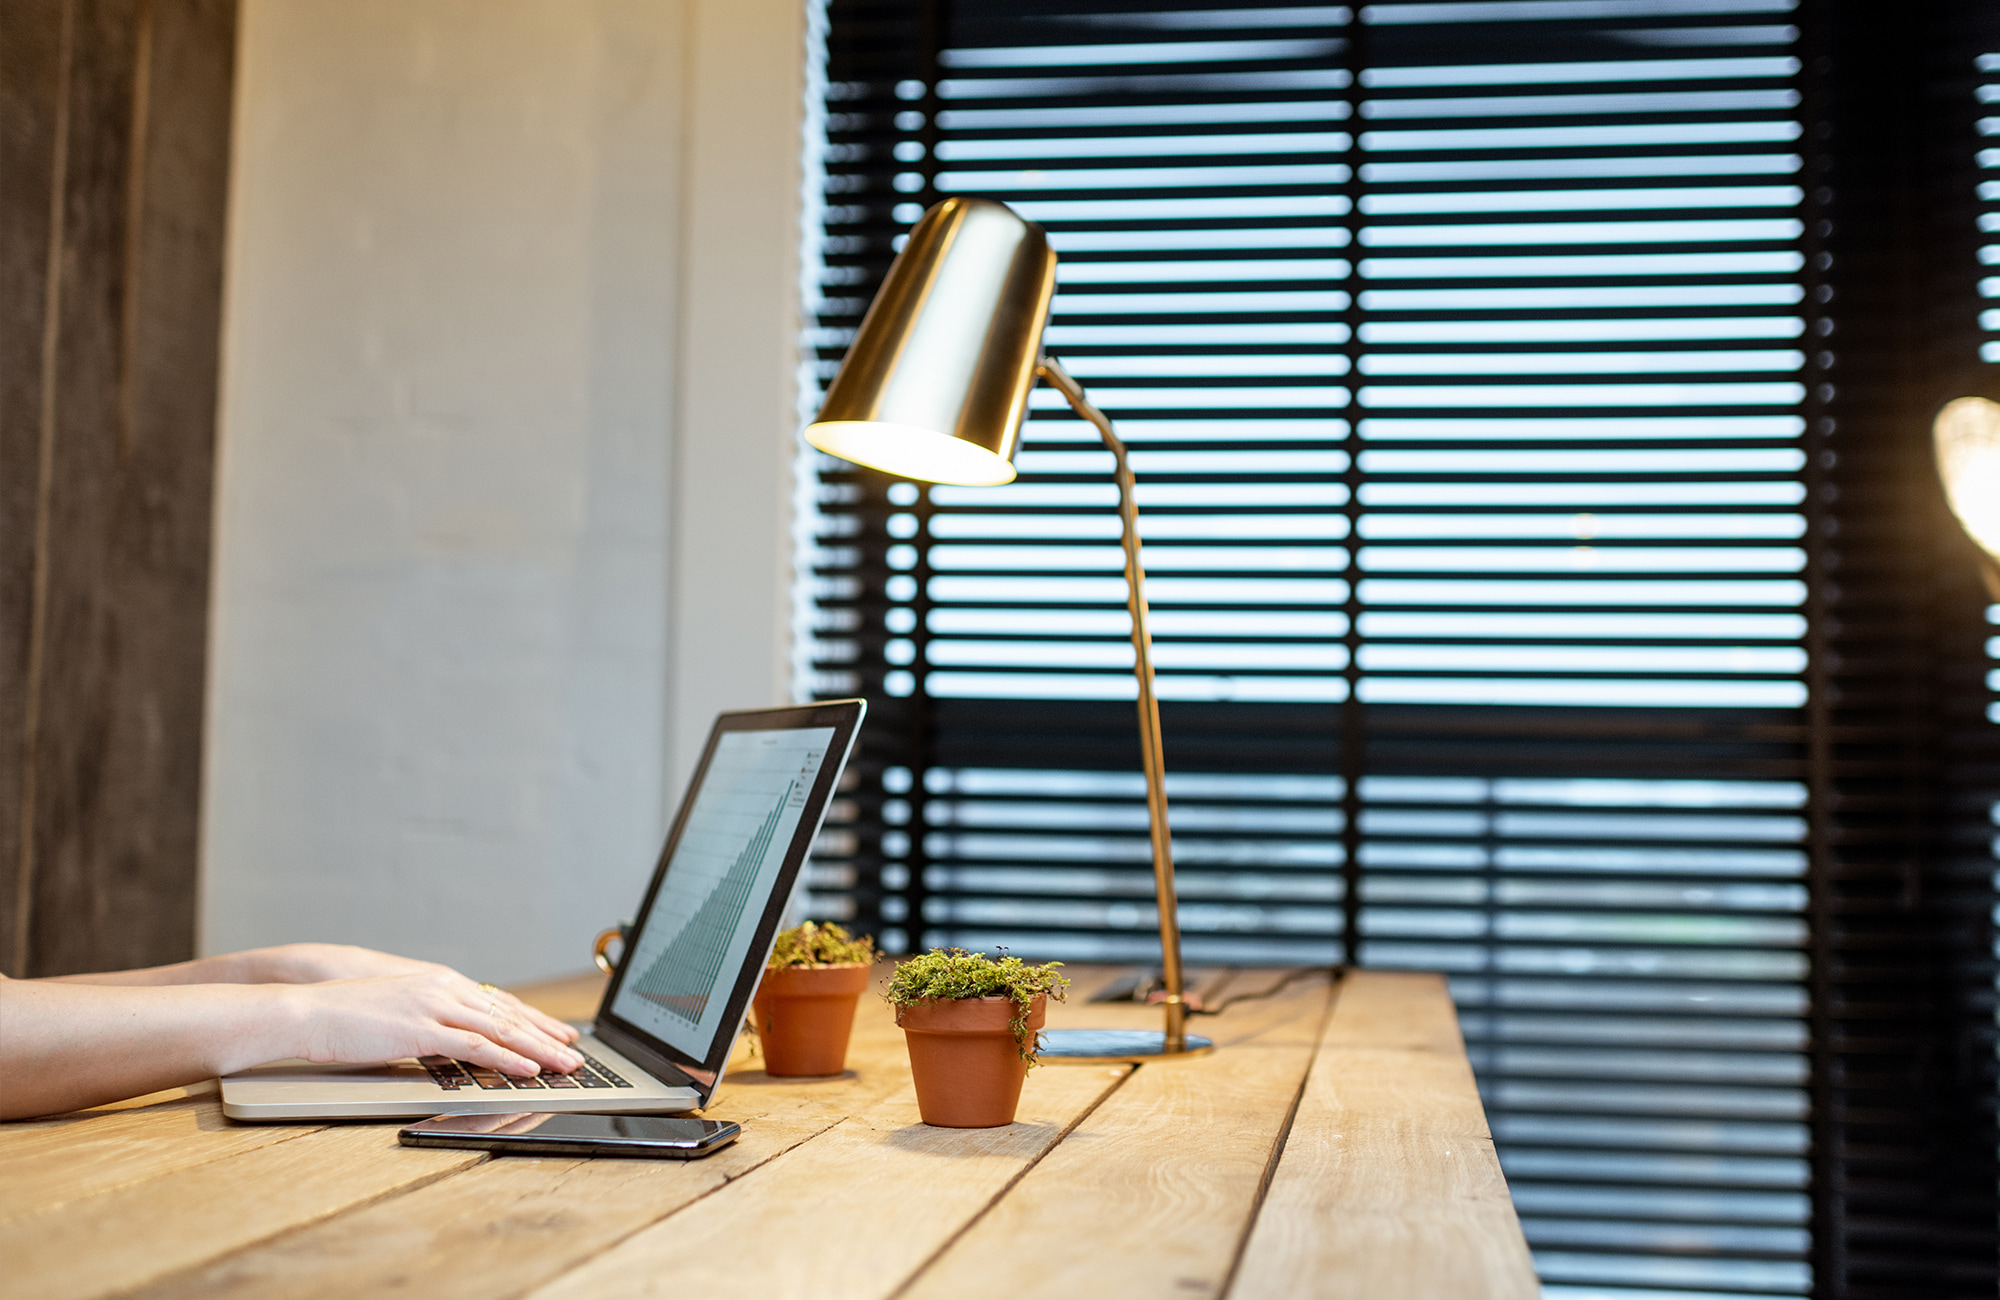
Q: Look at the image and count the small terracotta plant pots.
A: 2